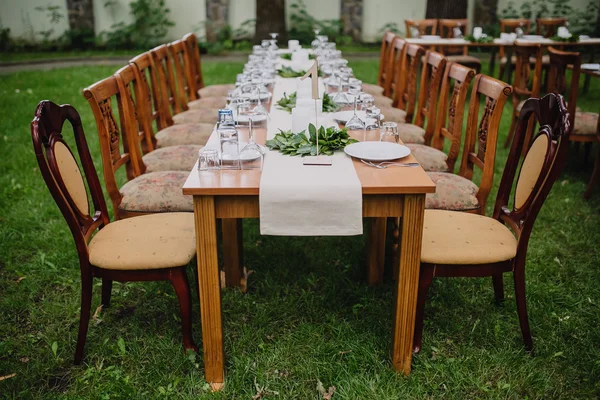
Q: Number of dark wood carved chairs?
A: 2